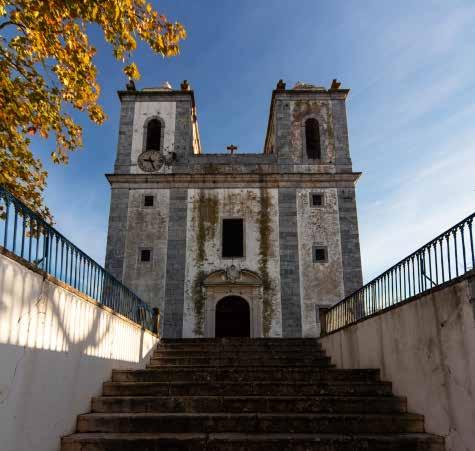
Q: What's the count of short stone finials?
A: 4